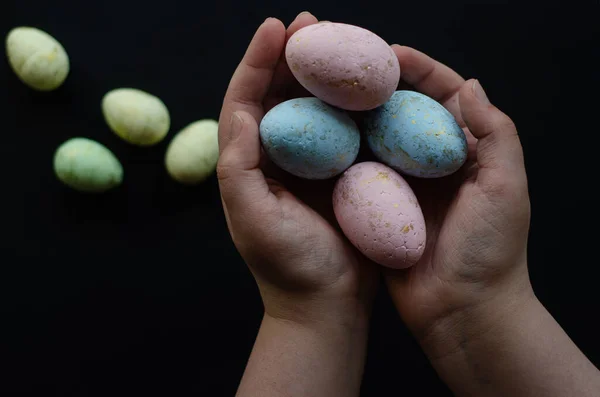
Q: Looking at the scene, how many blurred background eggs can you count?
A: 4